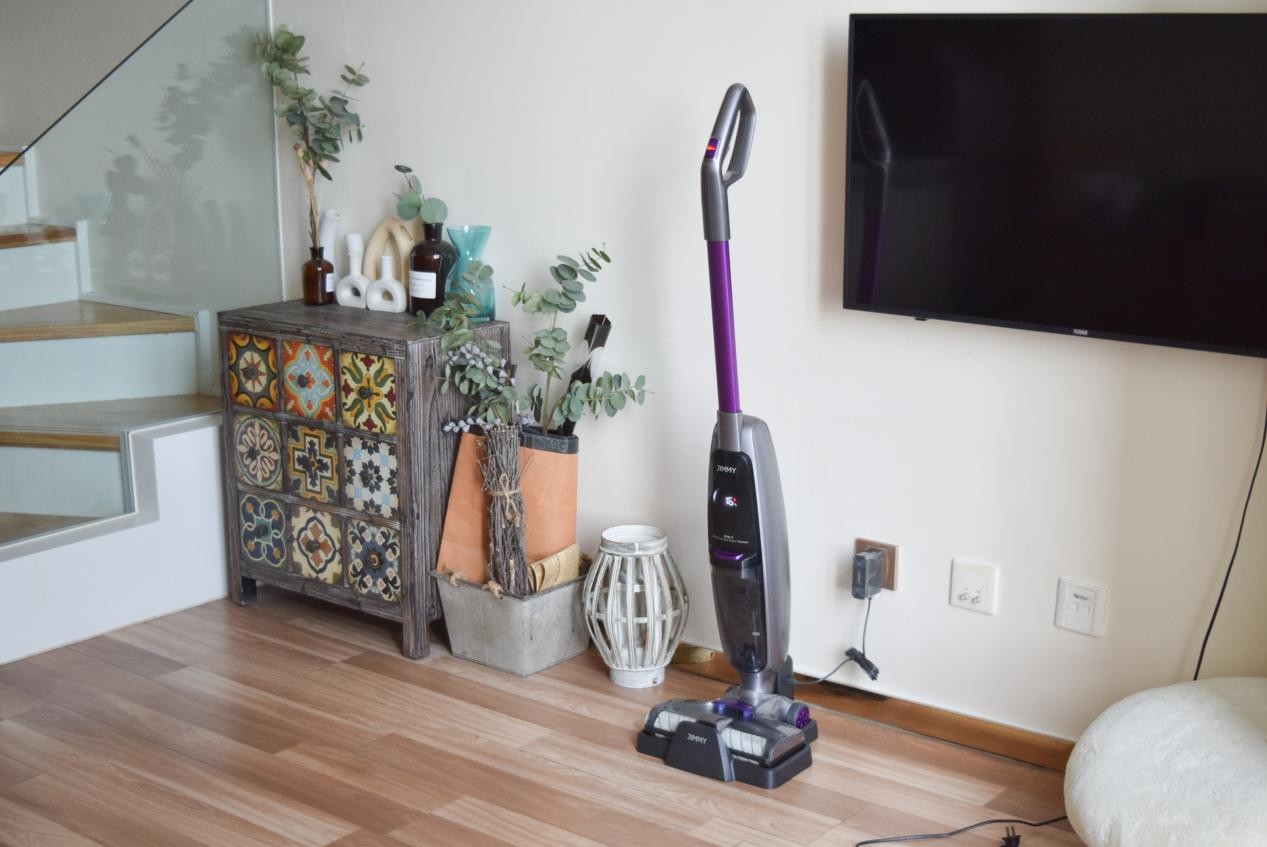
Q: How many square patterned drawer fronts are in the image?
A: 9